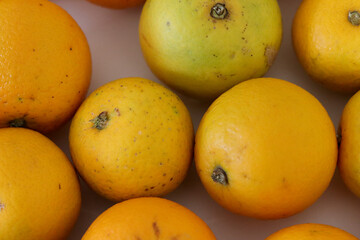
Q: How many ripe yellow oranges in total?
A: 9